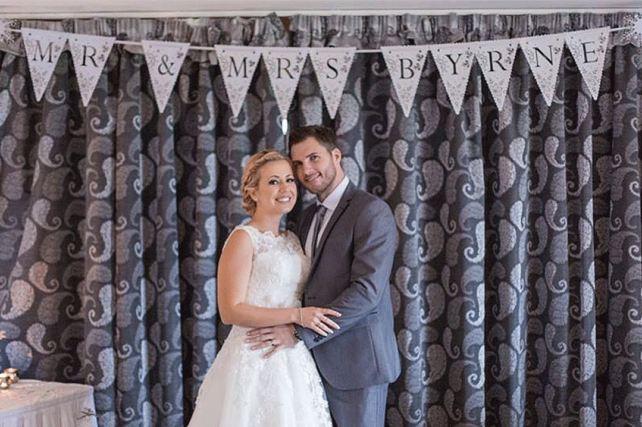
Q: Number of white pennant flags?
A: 11